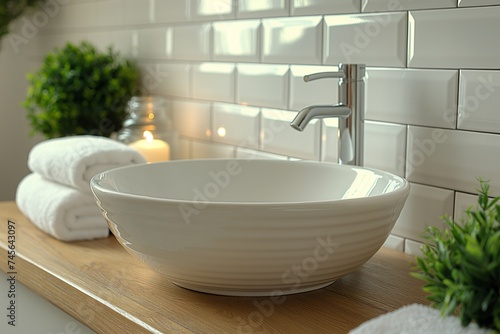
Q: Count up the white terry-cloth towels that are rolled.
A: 2